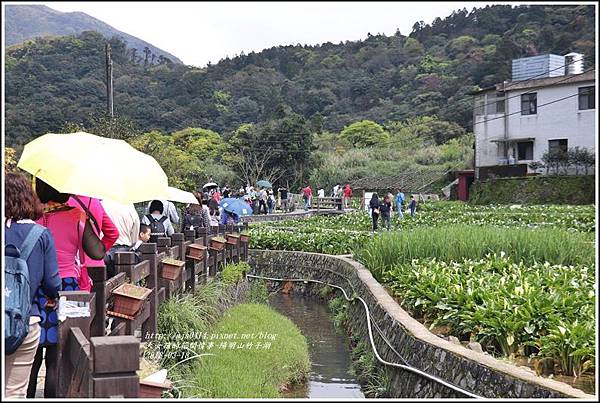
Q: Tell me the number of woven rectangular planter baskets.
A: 7